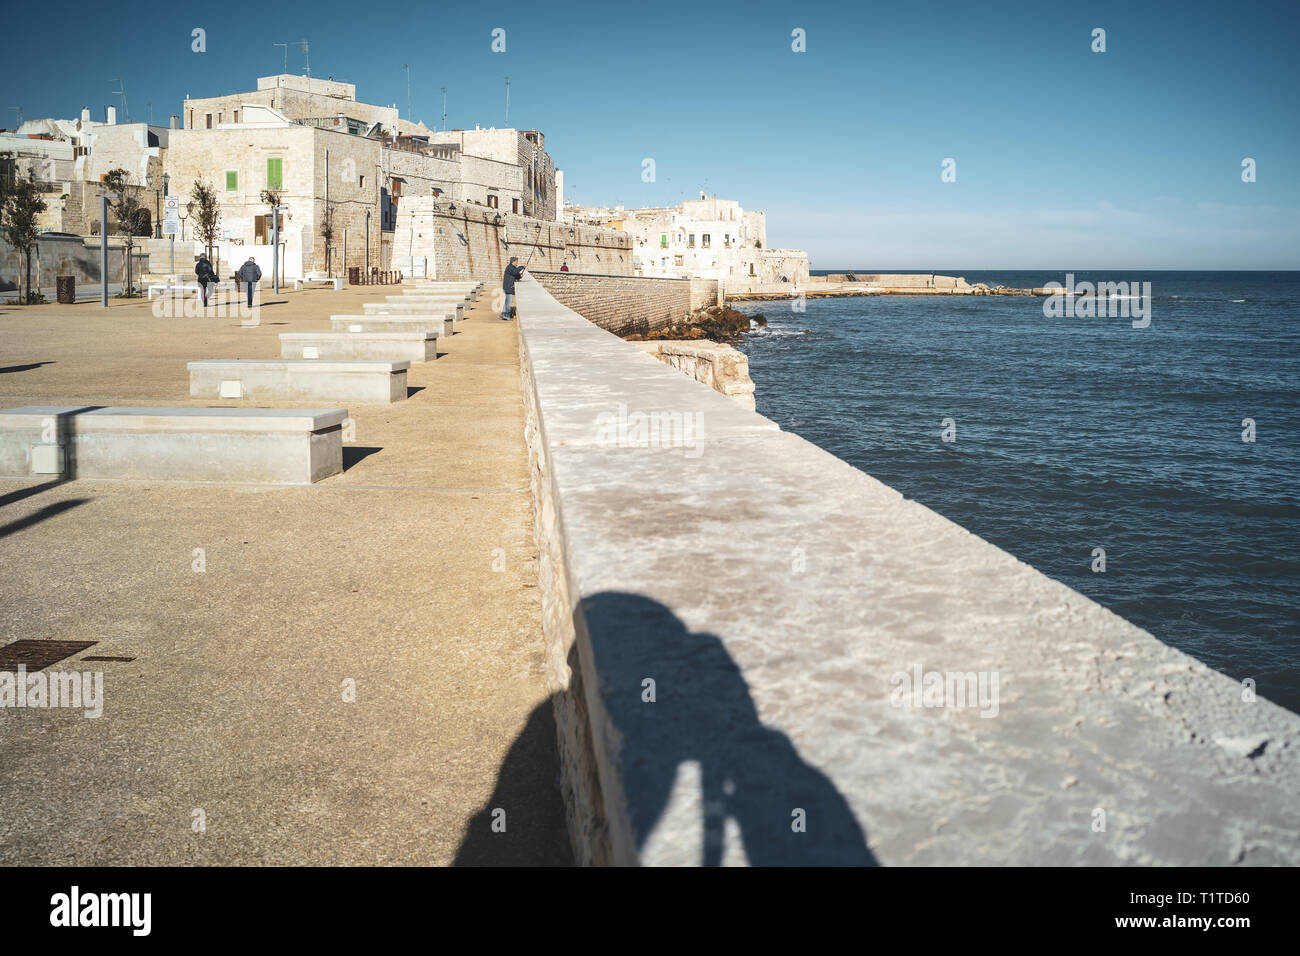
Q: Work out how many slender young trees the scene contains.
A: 5